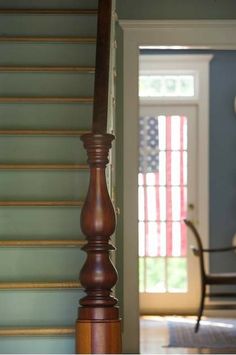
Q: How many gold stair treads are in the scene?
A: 10